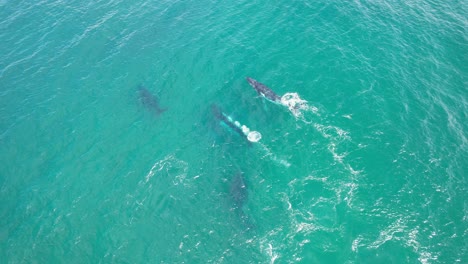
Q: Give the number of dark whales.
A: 4